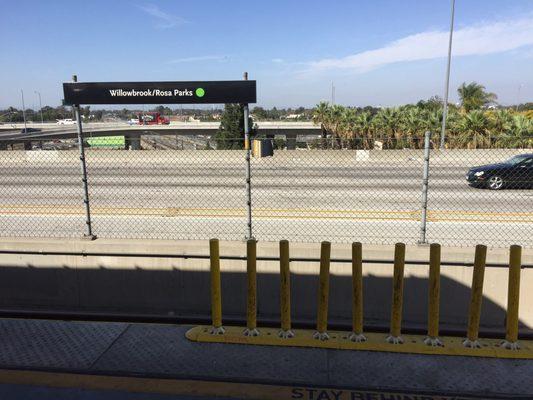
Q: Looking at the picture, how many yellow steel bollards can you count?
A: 9